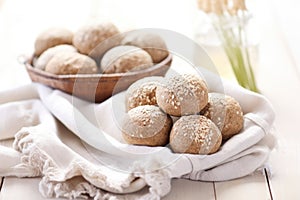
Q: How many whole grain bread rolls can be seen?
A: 11